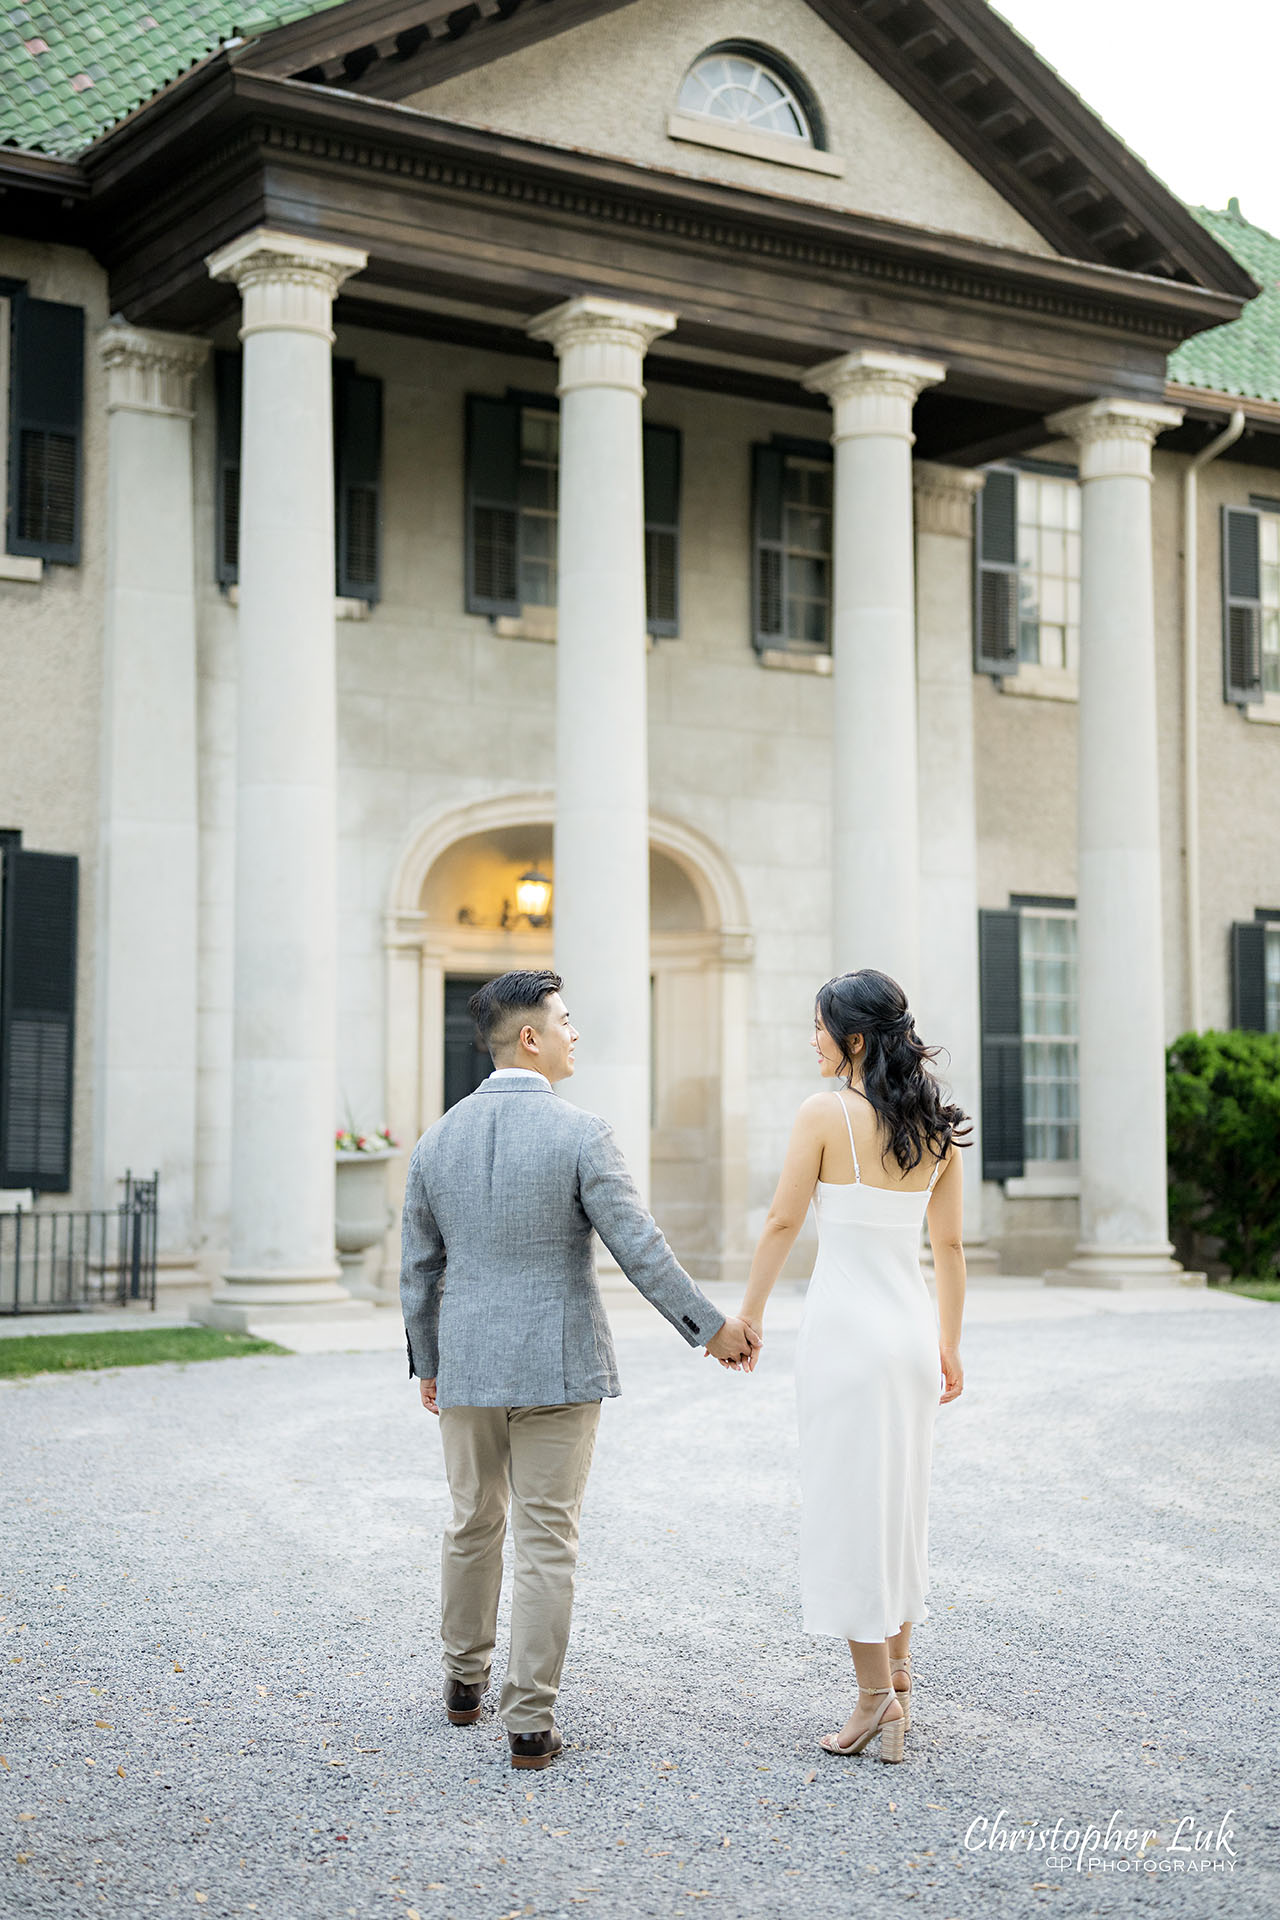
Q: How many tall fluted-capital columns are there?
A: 4